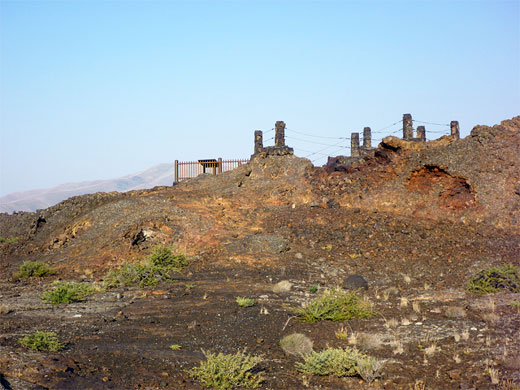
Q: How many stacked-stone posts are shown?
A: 7